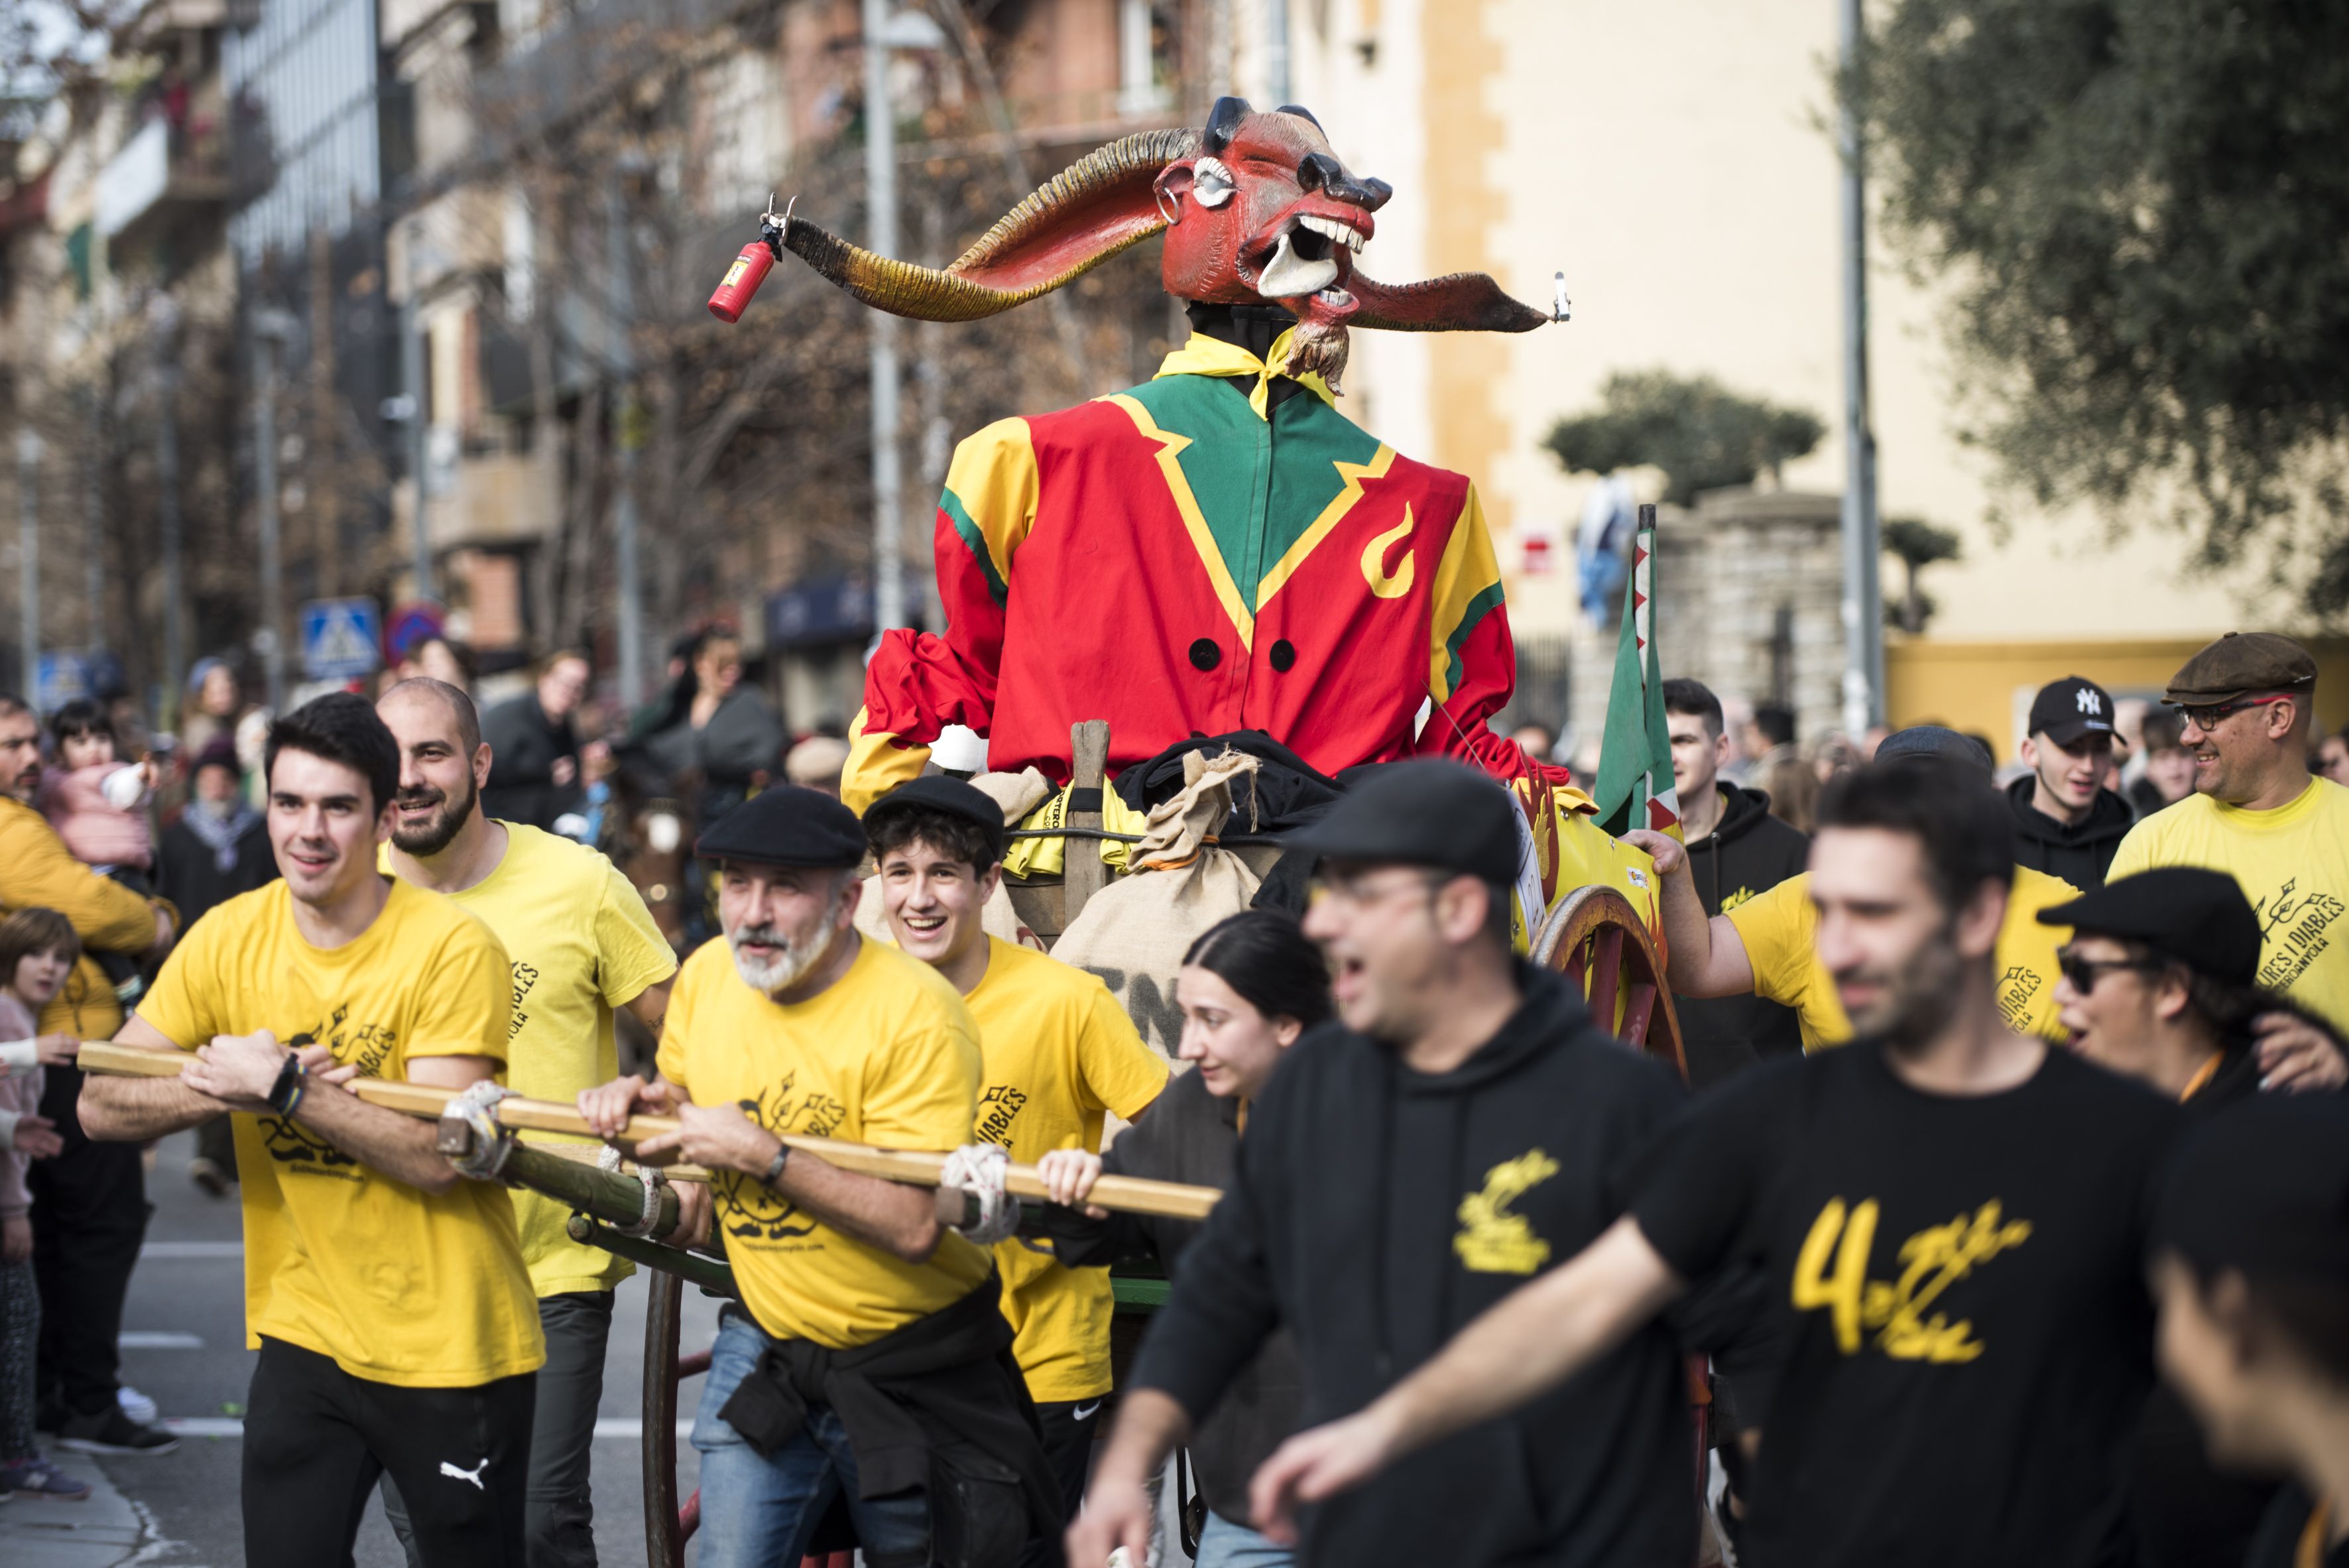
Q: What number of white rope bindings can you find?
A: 3